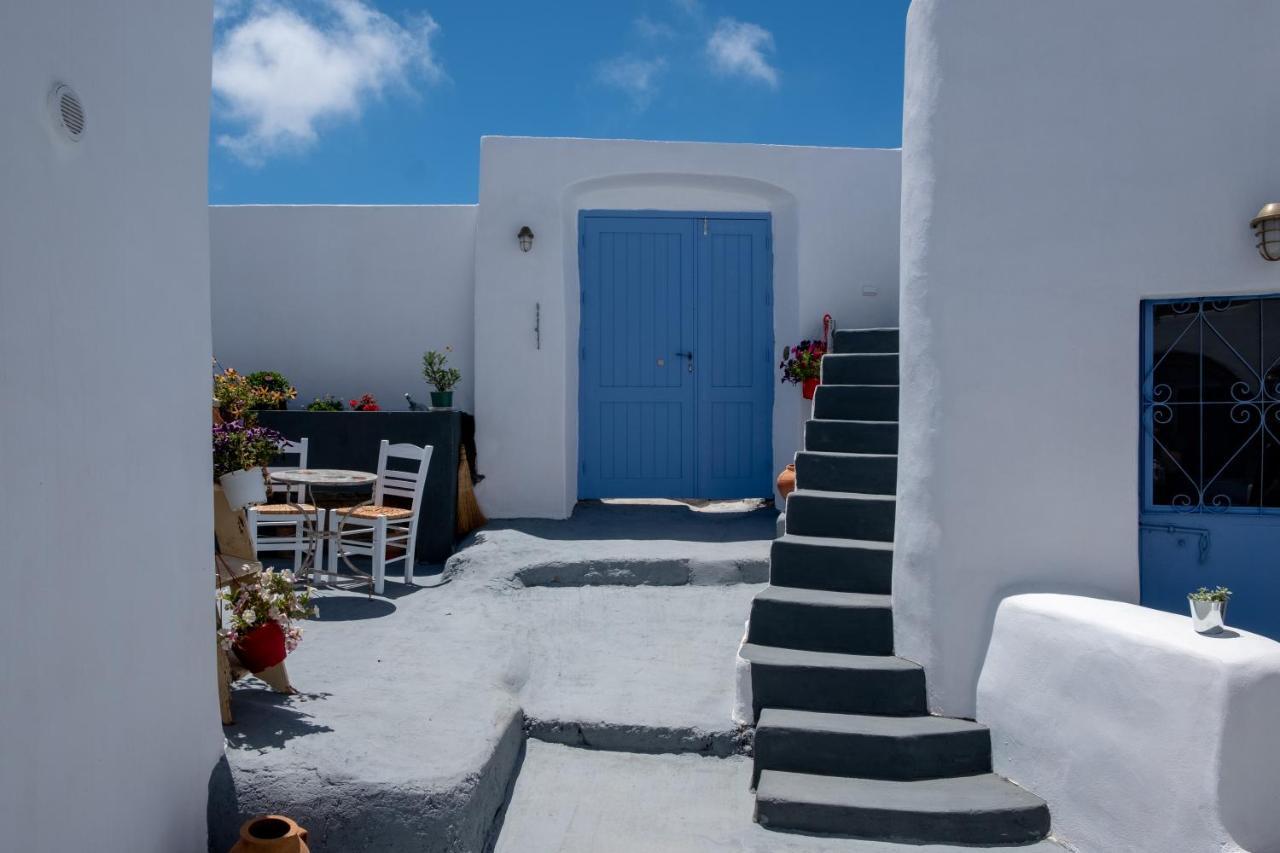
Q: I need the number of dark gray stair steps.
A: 11